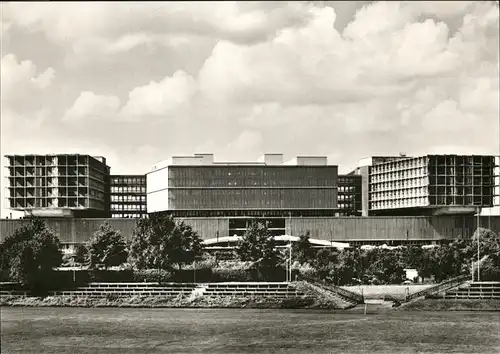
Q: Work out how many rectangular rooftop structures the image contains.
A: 4